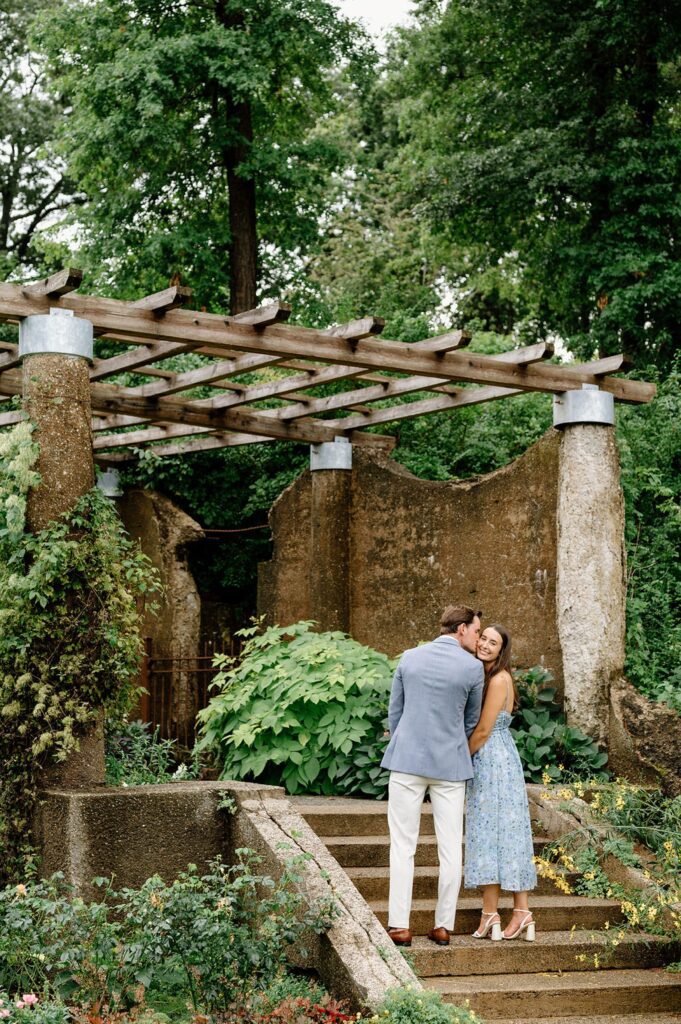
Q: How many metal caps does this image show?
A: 4